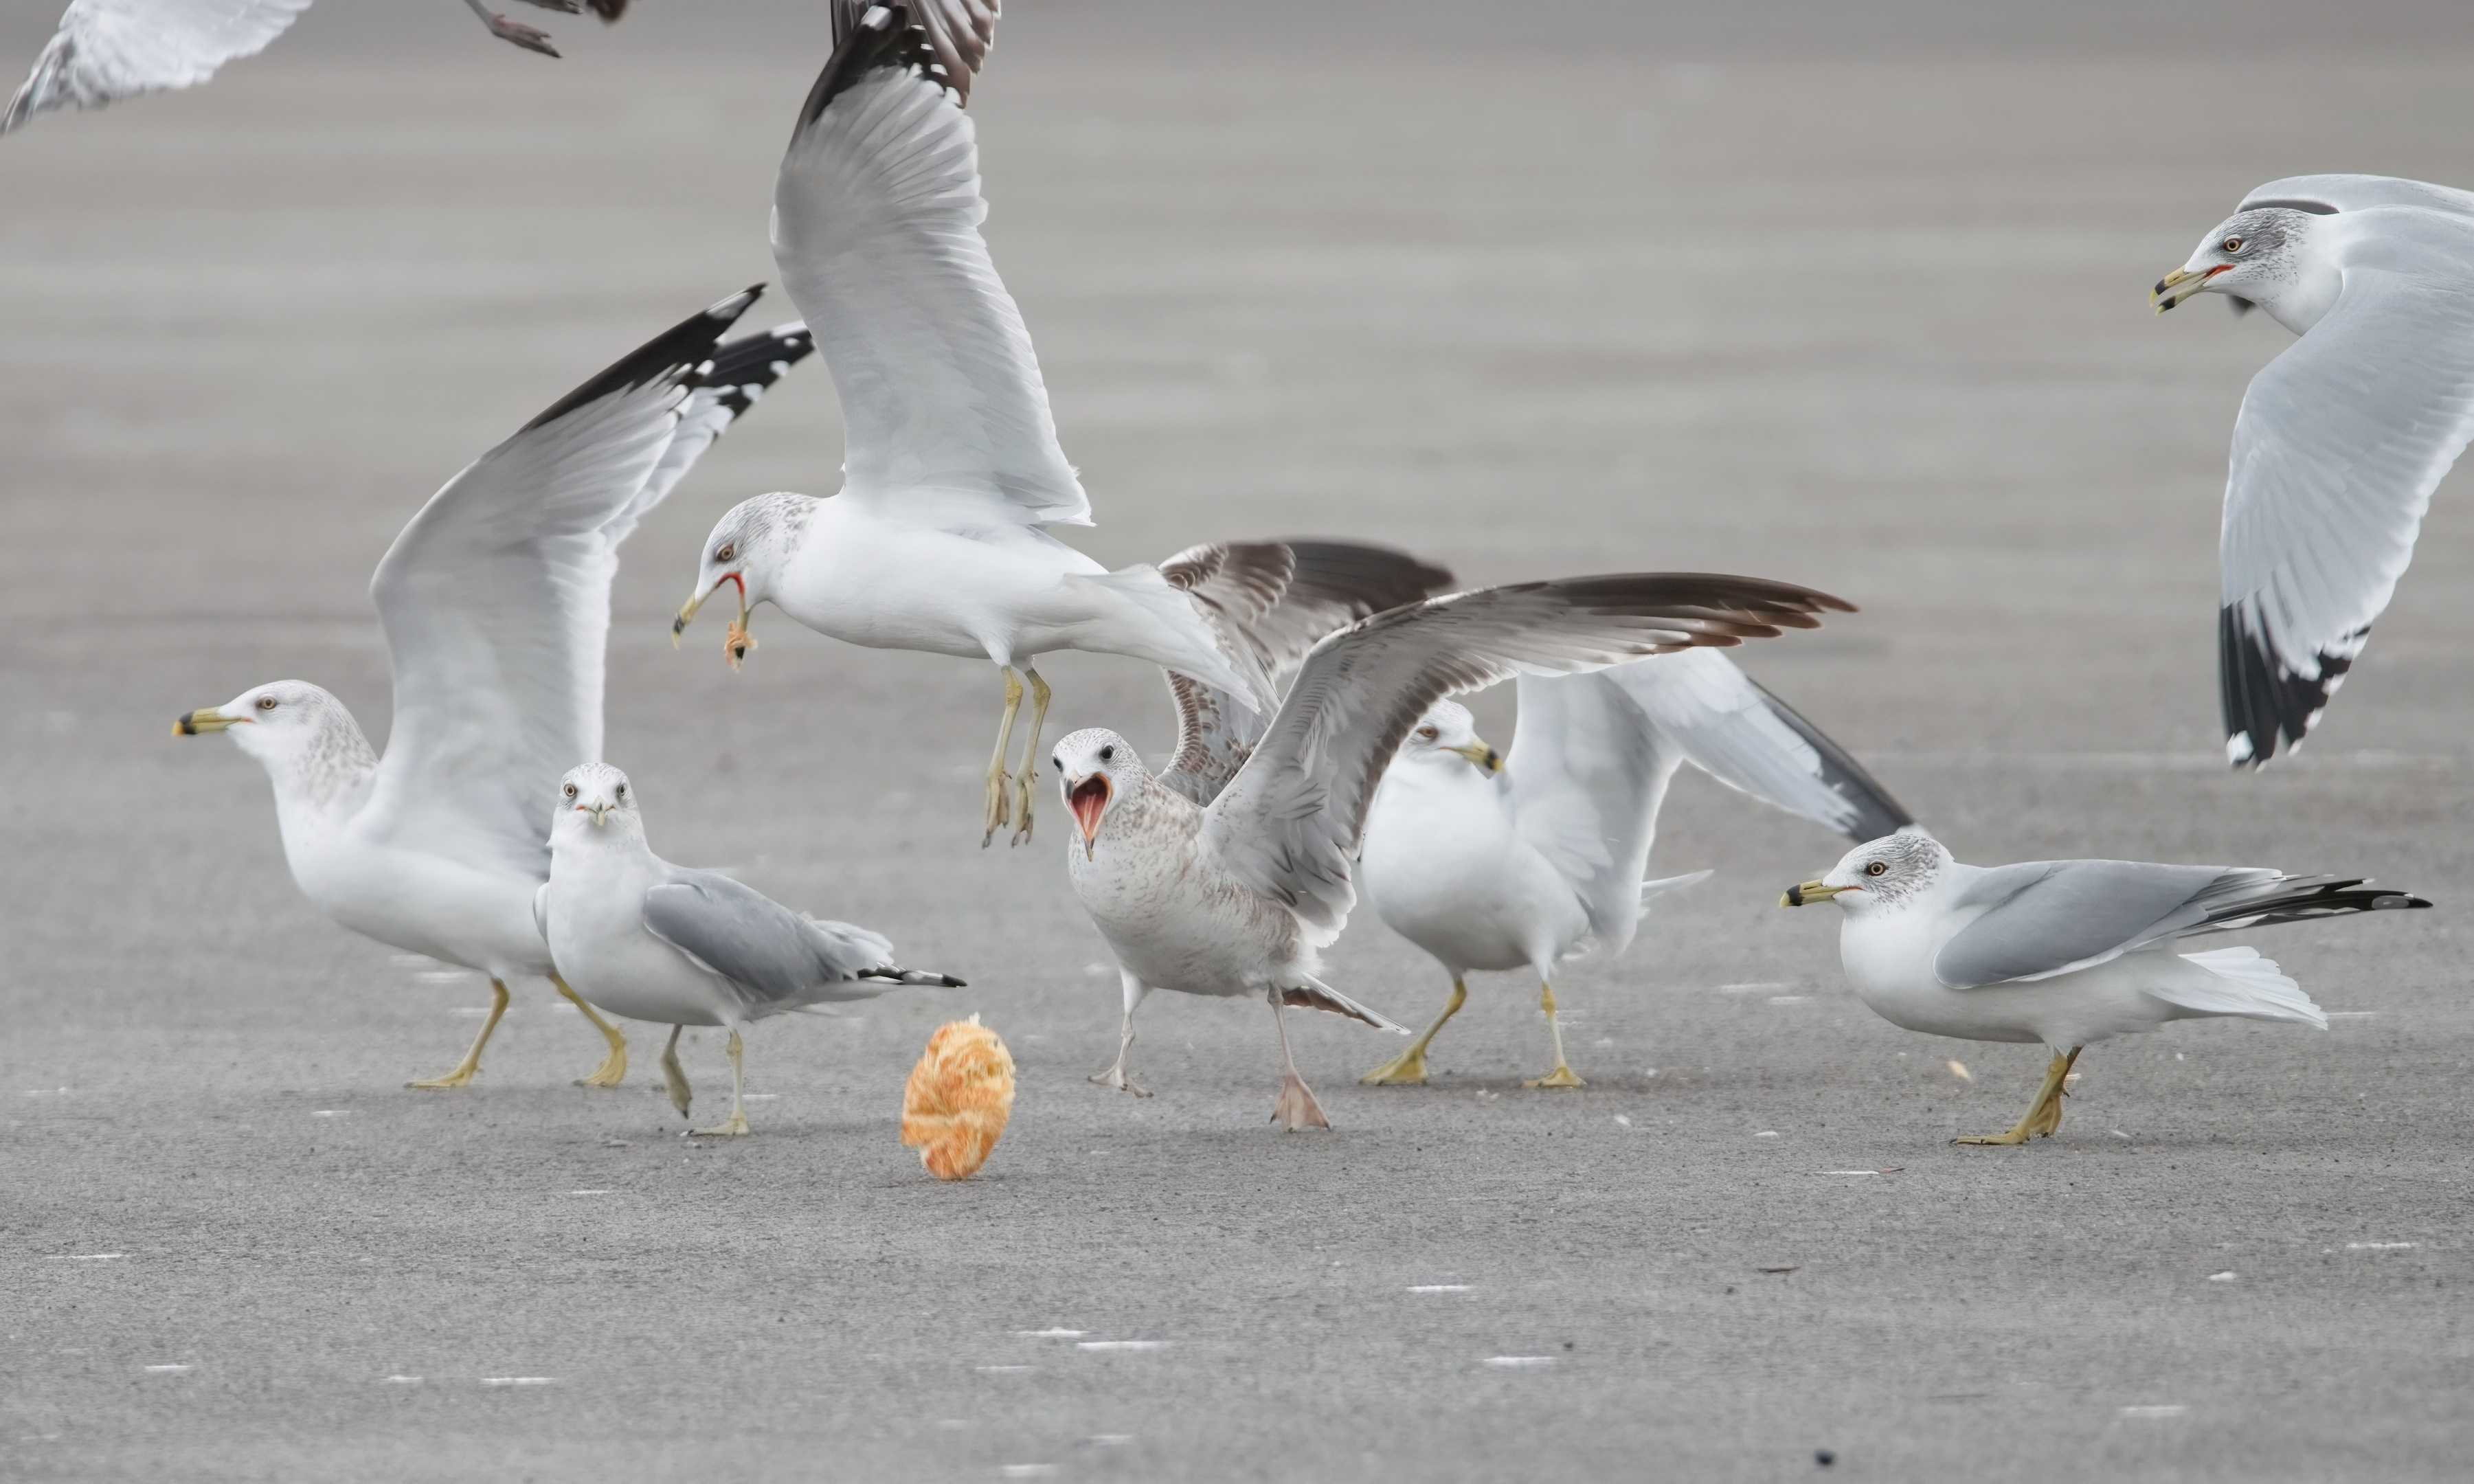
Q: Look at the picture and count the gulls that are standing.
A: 5